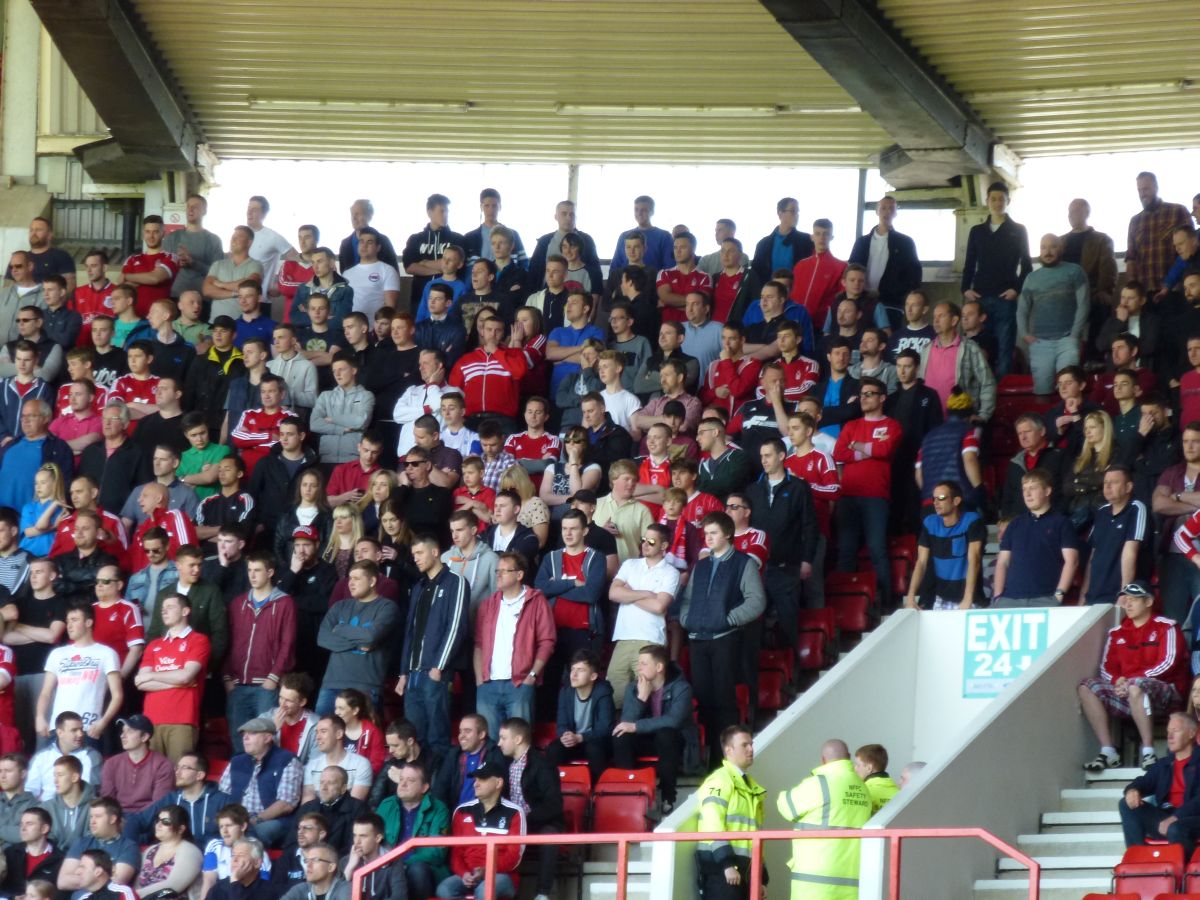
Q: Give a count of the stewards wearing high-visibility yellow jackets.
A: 3